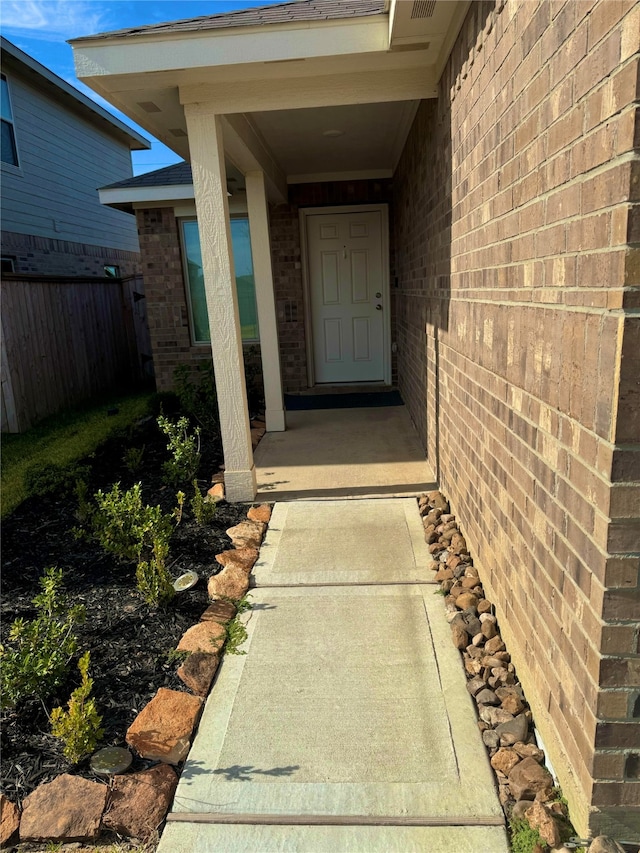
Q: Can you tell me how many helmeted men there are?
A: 0